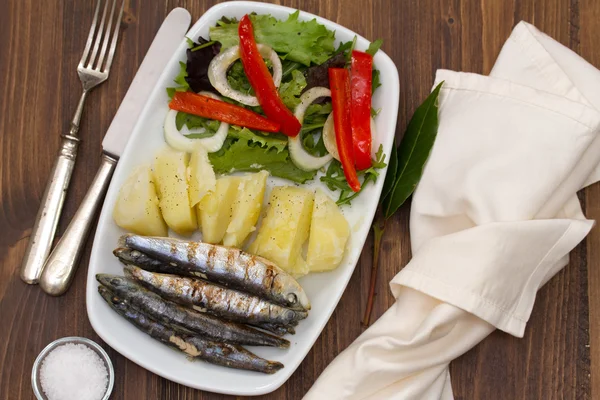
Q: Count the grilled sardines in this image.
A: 5